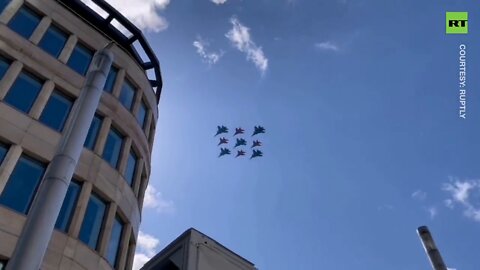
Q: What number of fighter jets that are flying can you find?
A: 9